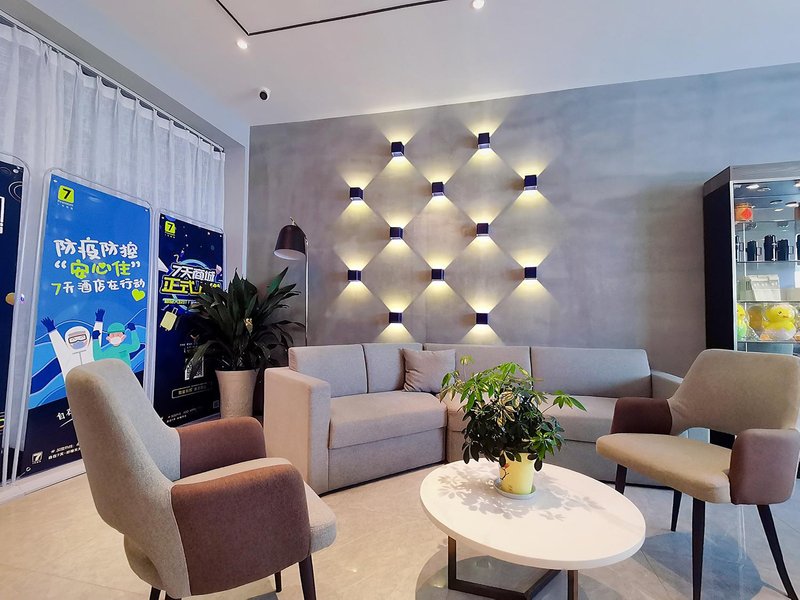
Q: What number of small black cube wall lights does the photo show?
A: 12